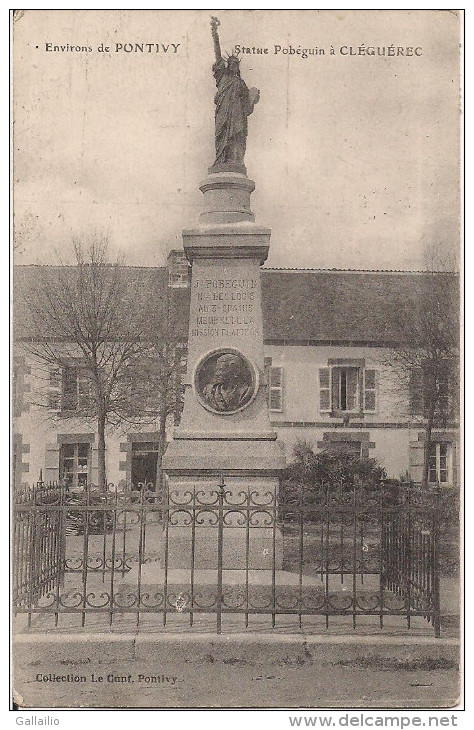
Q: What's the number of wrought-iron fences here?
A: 1